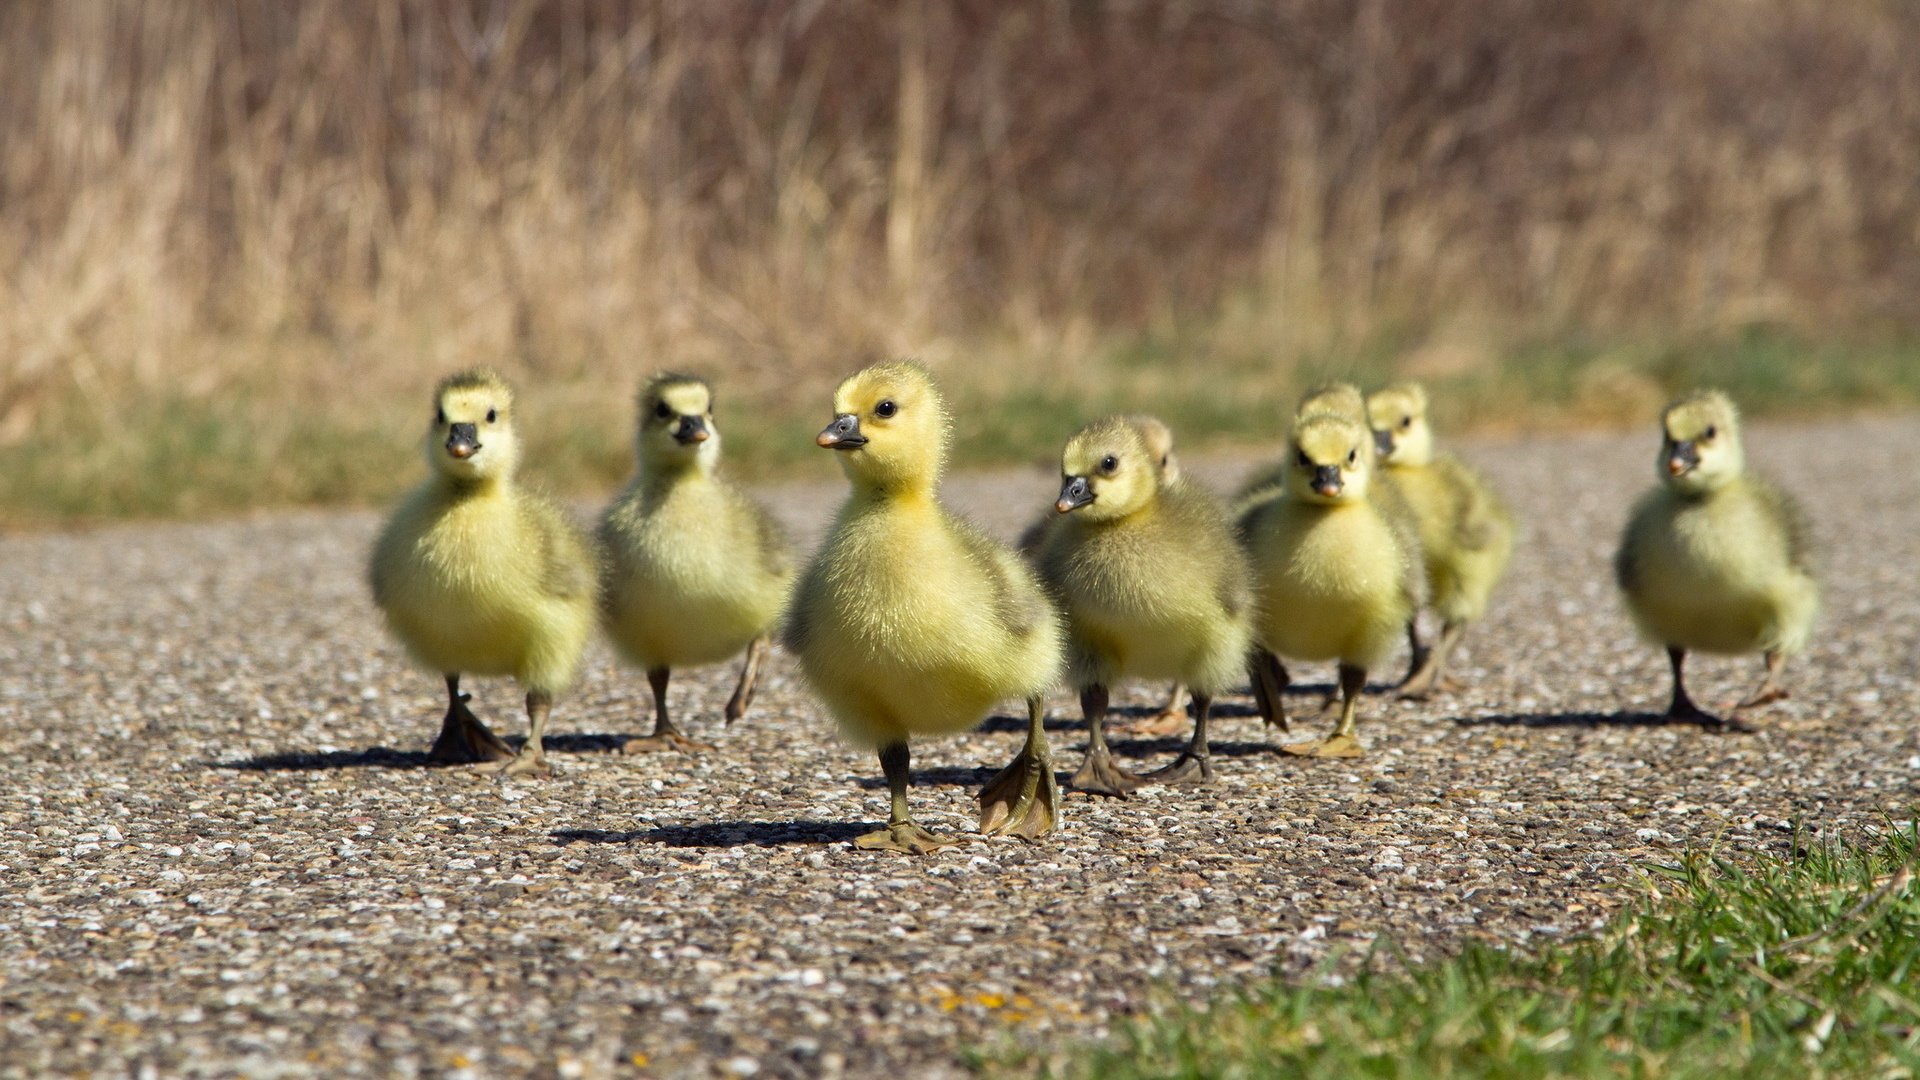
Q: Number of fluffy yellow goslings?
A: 9